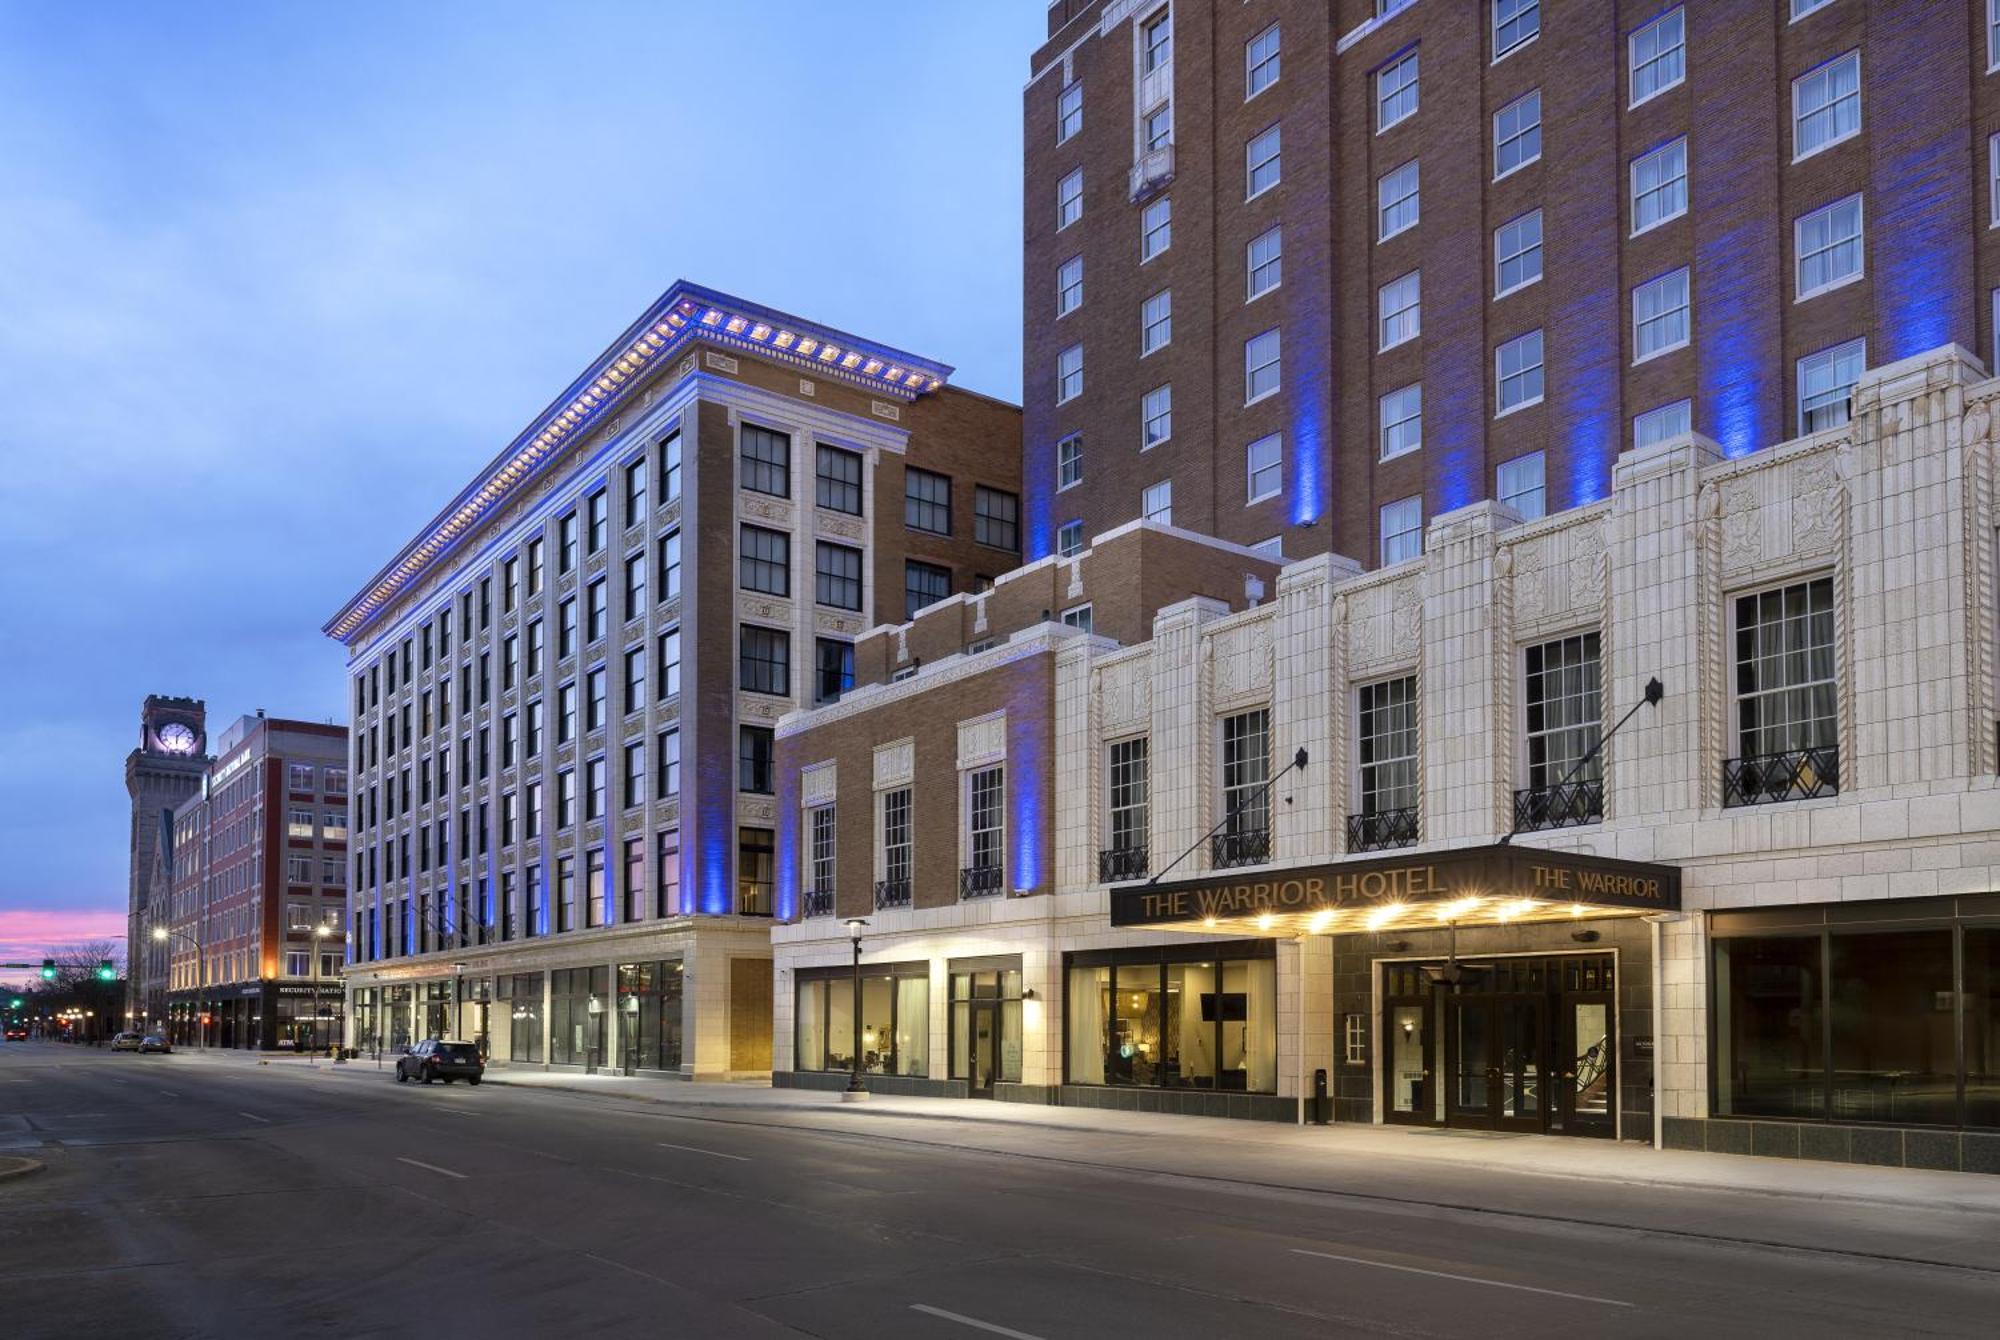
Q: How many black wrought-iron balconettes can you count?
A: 8